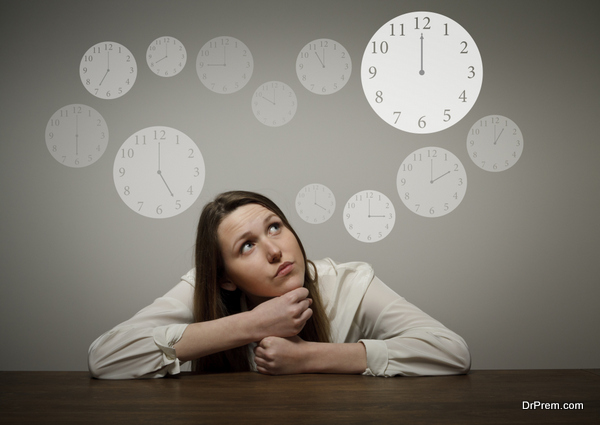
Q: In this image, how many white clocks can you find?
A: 12